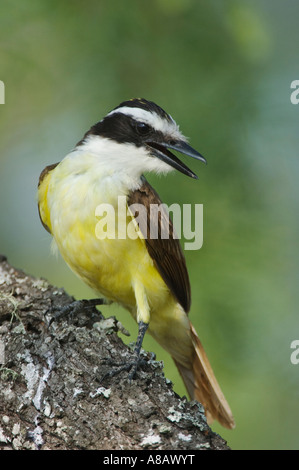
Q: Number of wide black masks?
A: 1